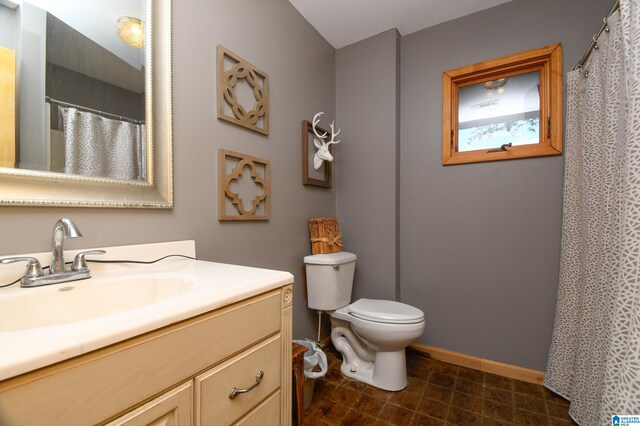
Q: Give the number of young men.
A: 0